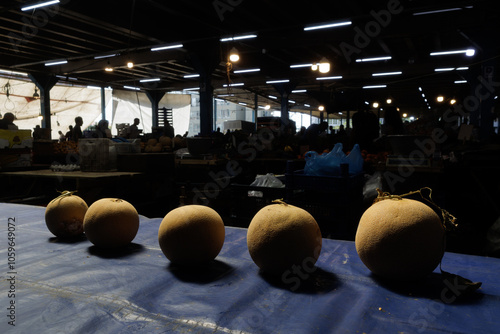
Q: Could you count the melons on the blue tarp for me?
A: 5